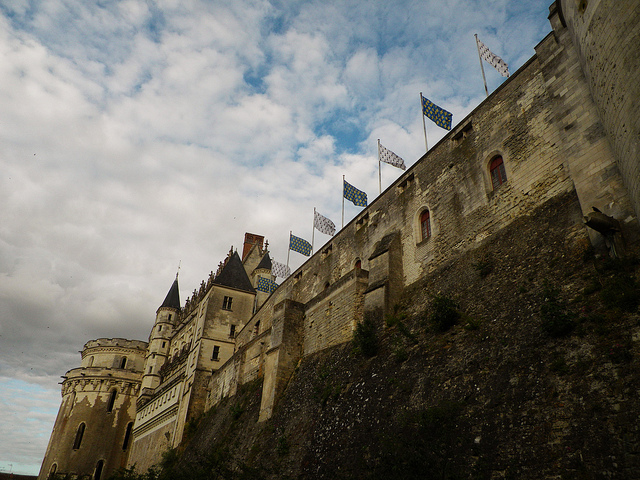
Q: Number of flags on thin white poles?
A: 8